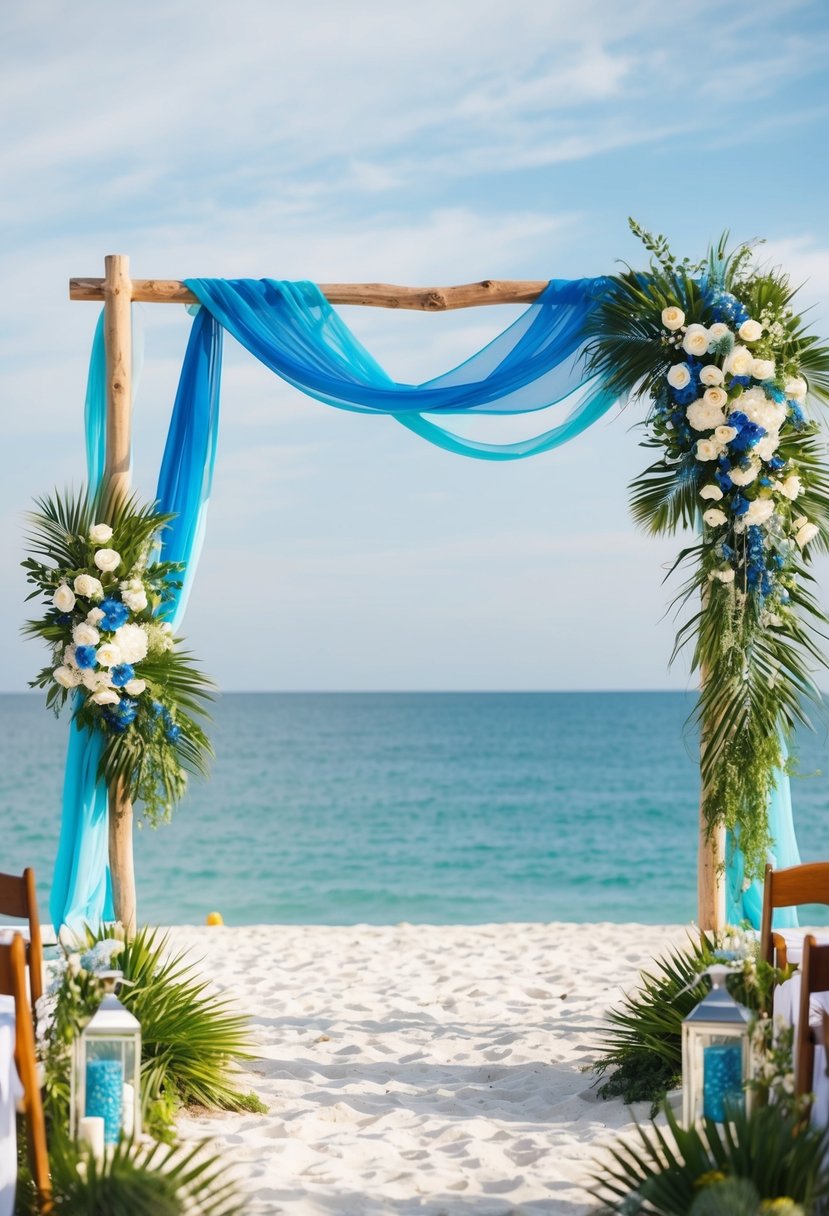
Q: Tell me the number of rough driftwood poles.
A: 3